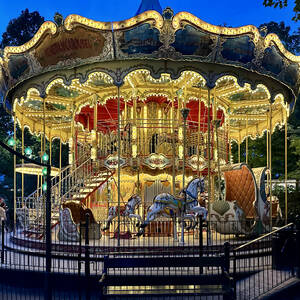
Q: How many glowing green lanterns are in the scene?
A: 5